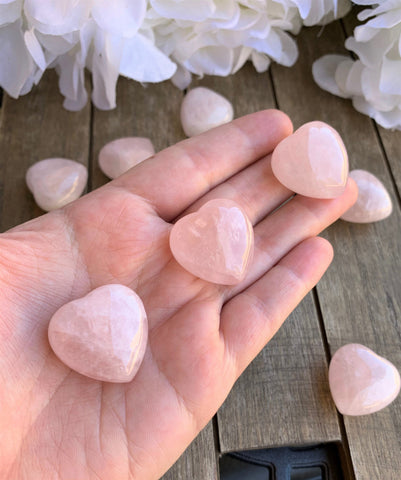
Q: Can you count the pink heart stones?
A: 8